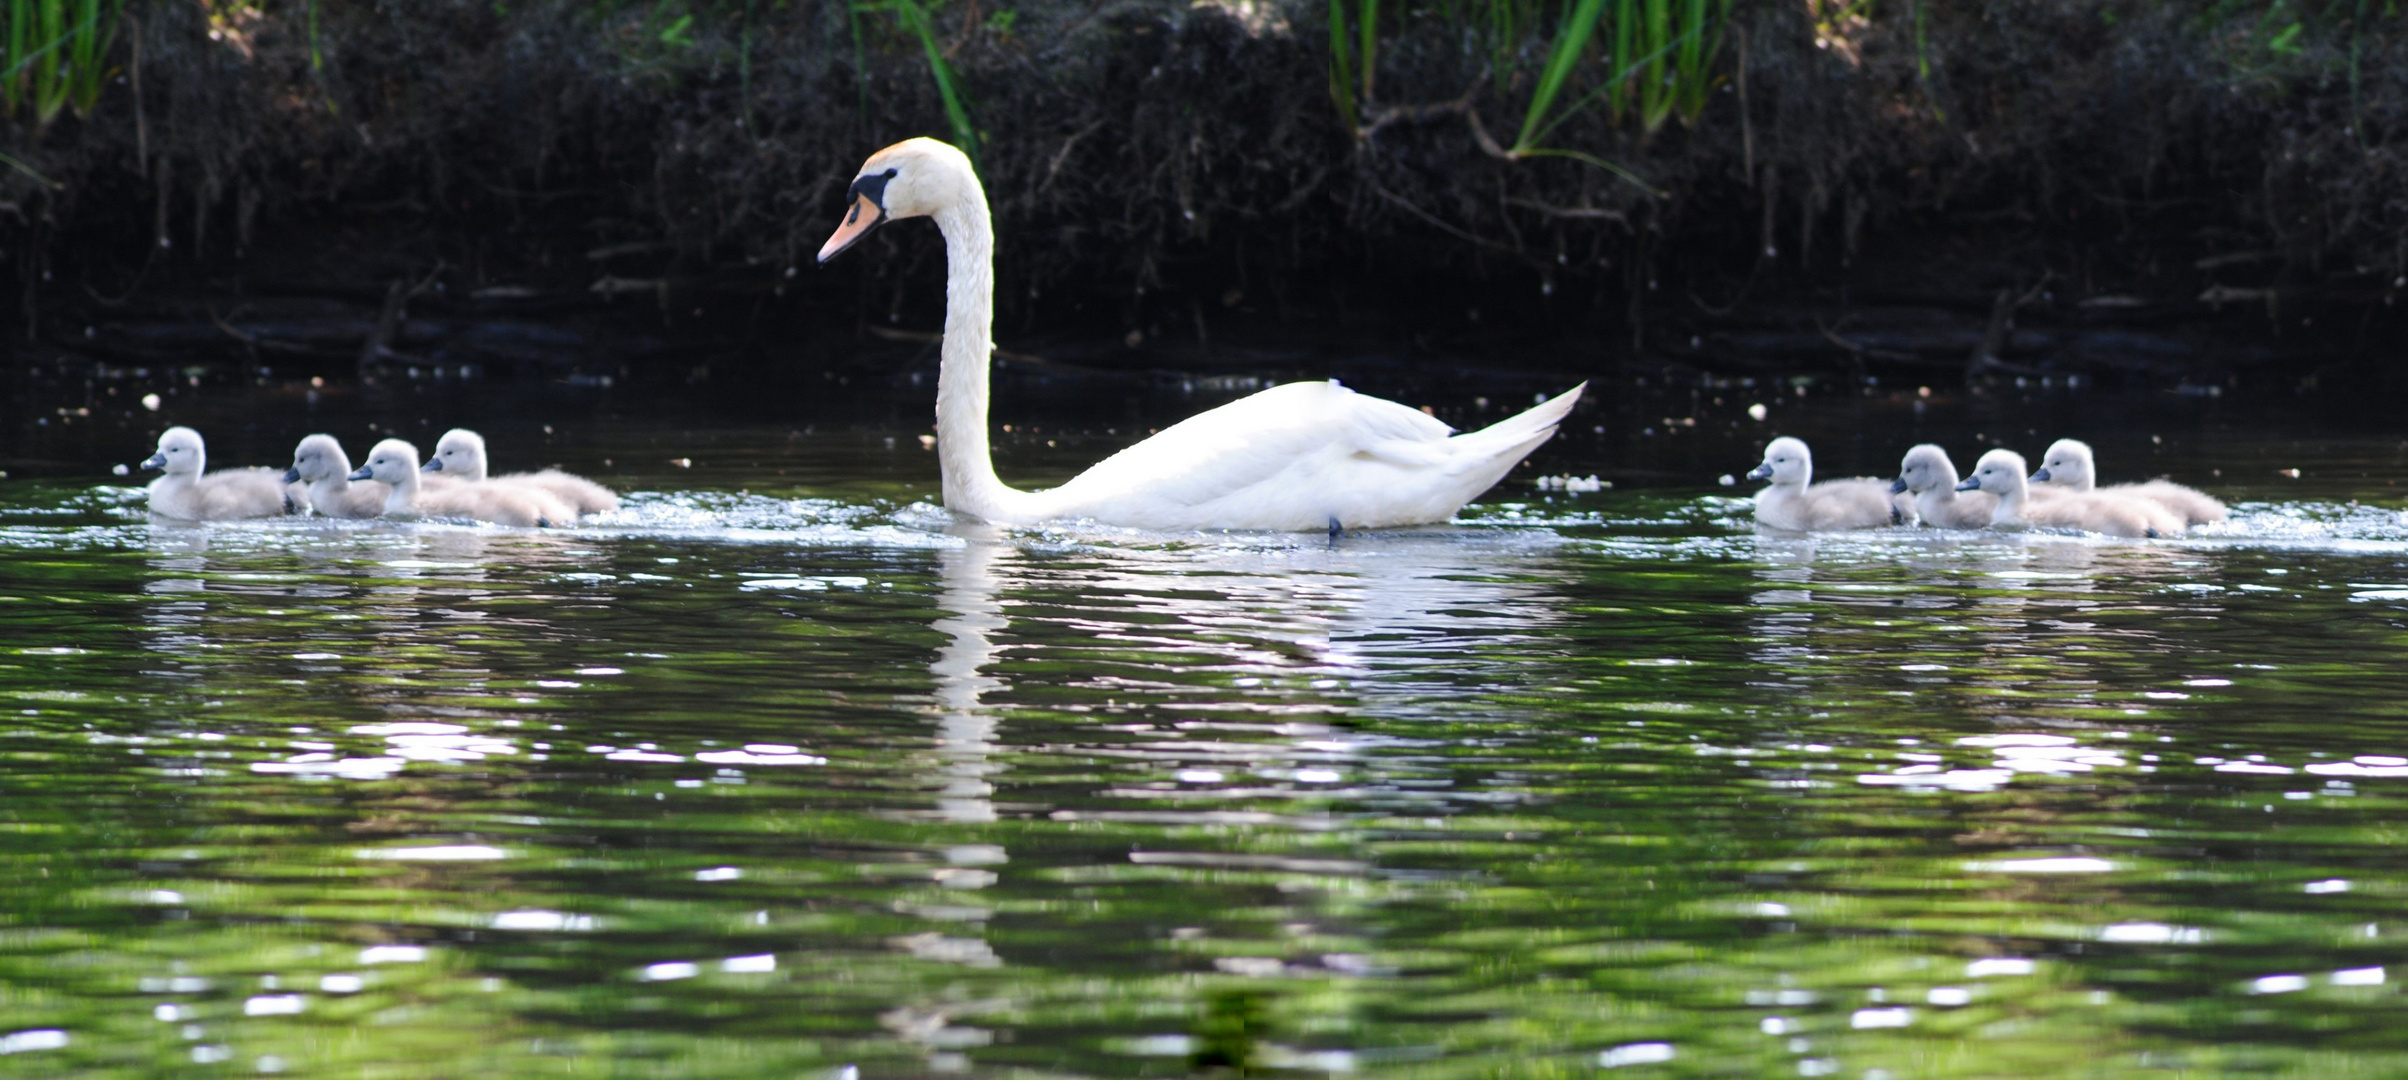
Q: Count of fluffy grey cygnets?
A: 8